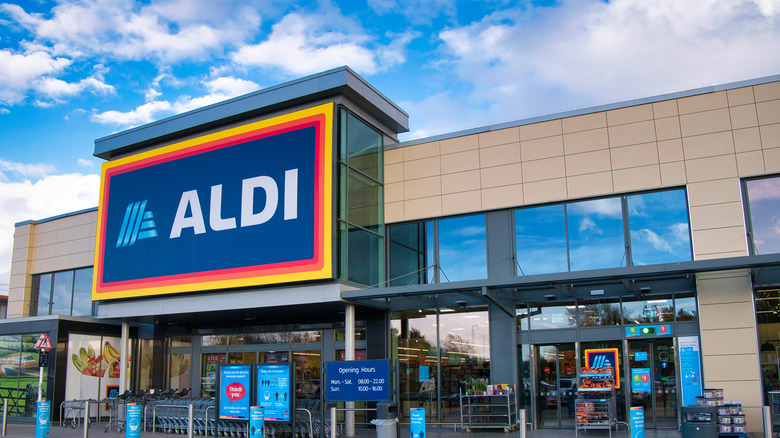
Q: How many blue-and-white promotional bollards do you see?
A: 5